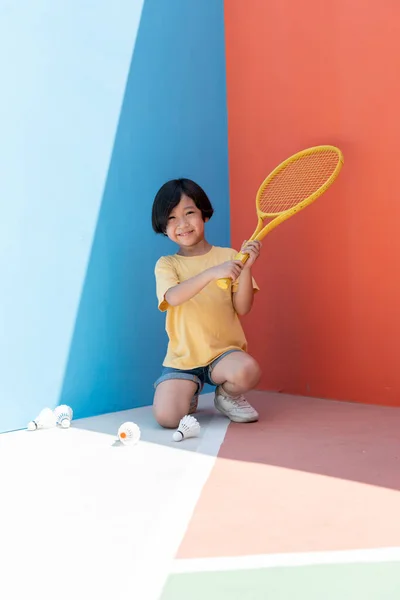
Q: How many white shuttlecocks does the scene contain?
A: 4